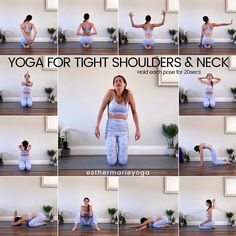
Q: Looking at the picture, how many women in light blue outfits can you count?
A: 13